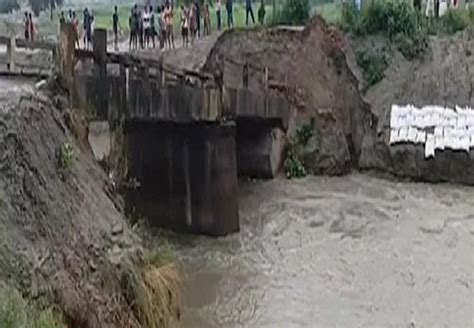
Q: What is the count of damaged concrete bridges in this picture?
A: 1